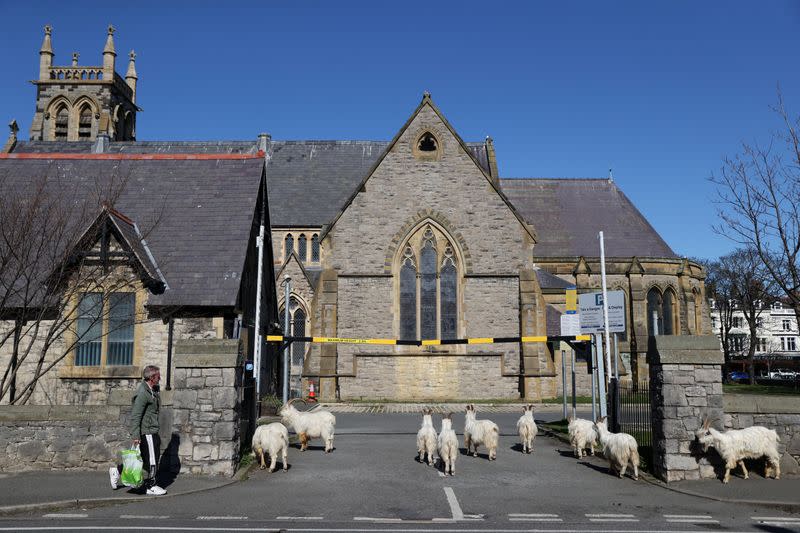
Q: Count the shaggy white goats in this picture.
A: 9